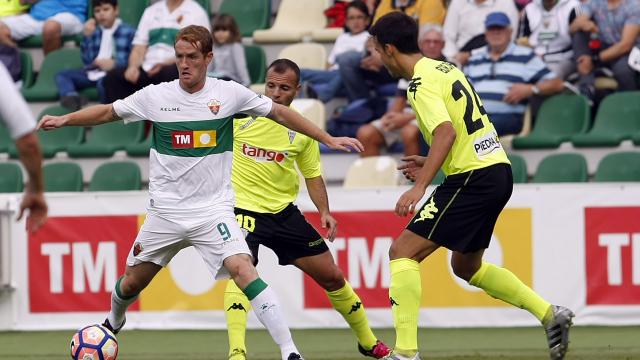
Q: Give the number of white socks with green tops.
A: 2